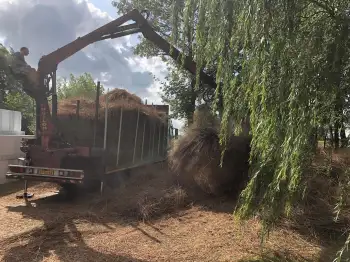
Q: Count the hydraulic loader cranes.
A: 1